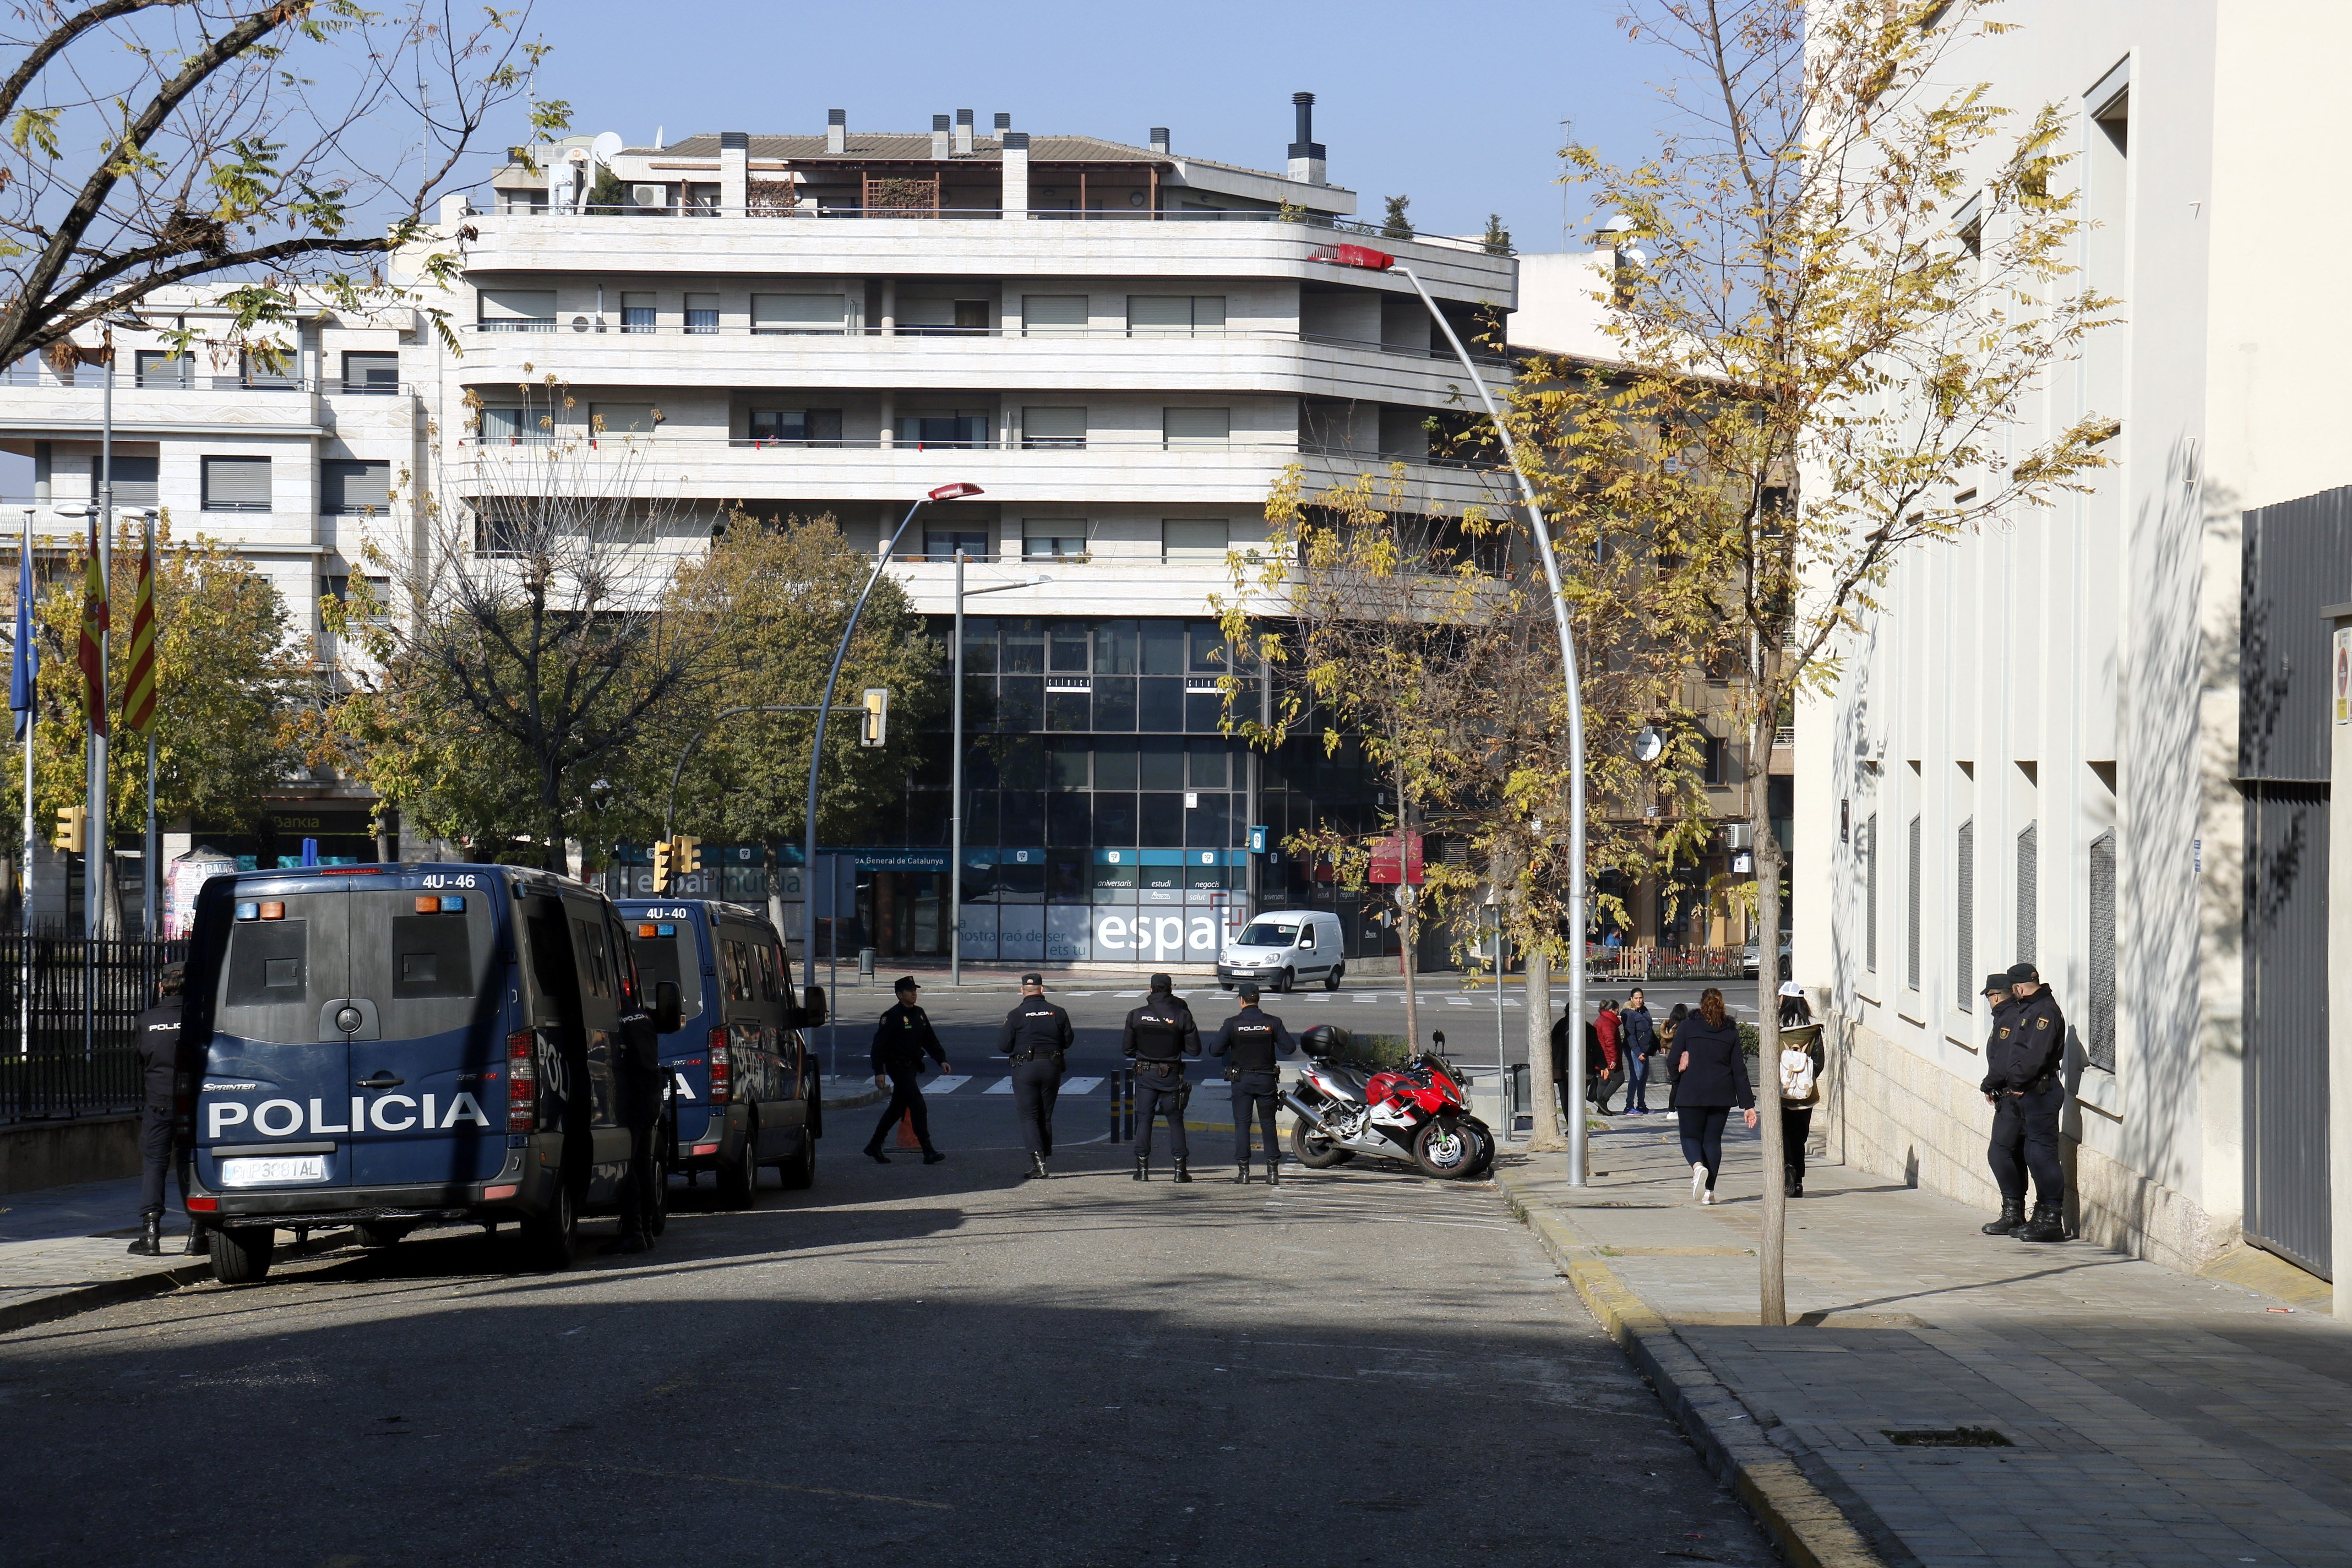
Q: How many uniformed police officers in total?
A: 8